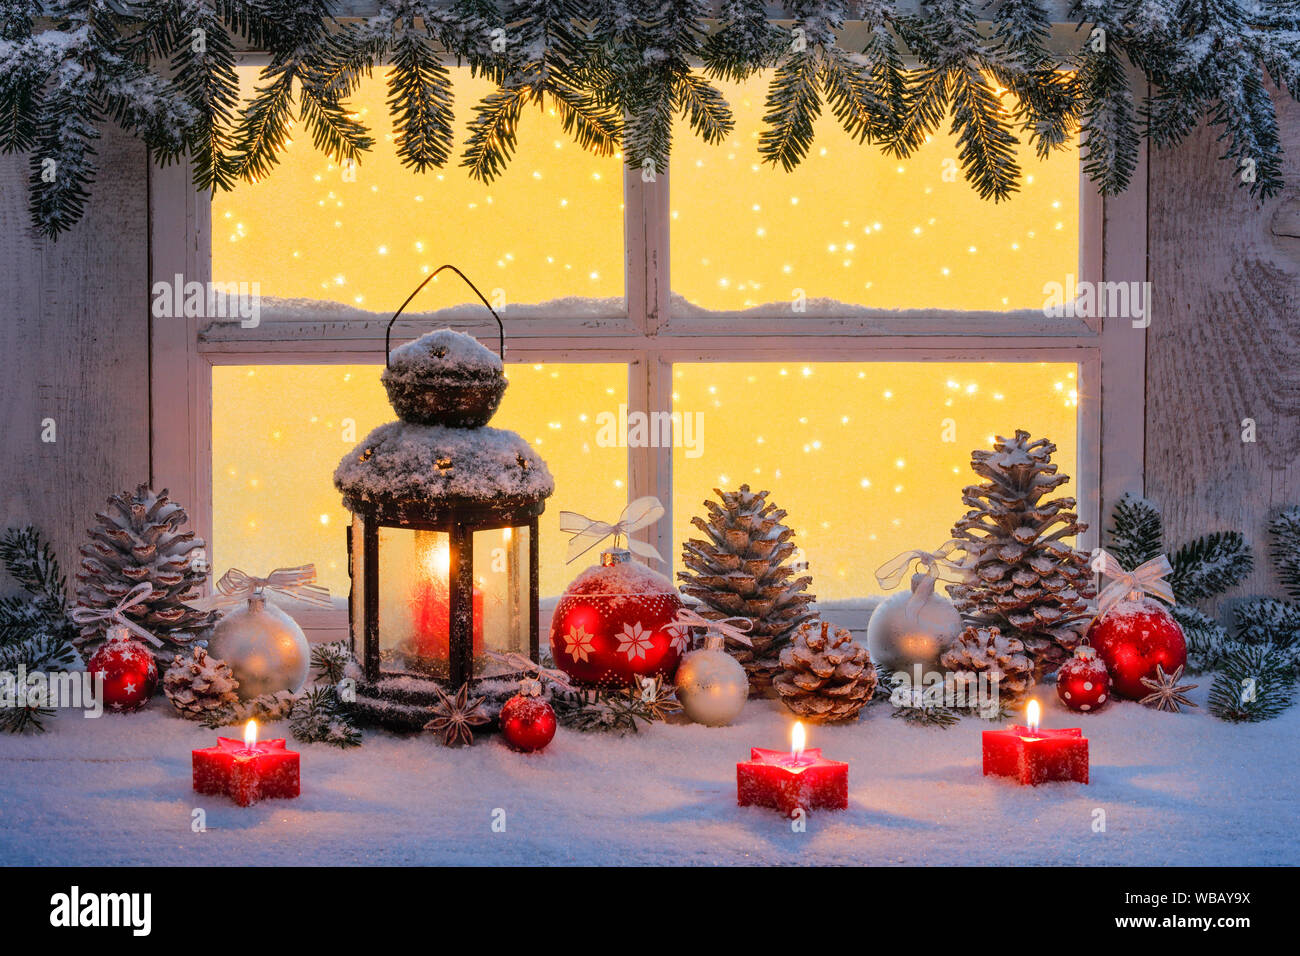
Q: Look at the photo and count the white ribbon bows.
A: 7